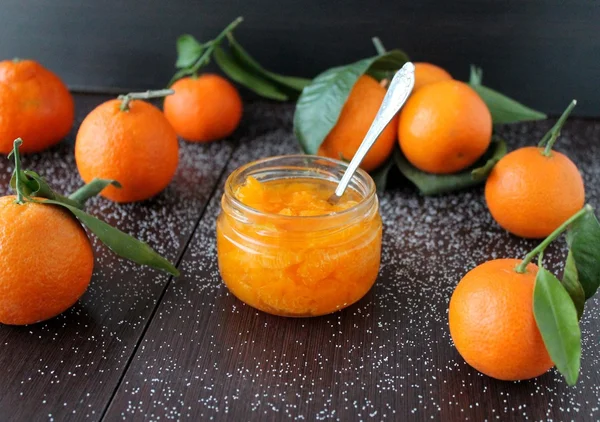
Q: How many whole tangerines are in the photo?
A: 9